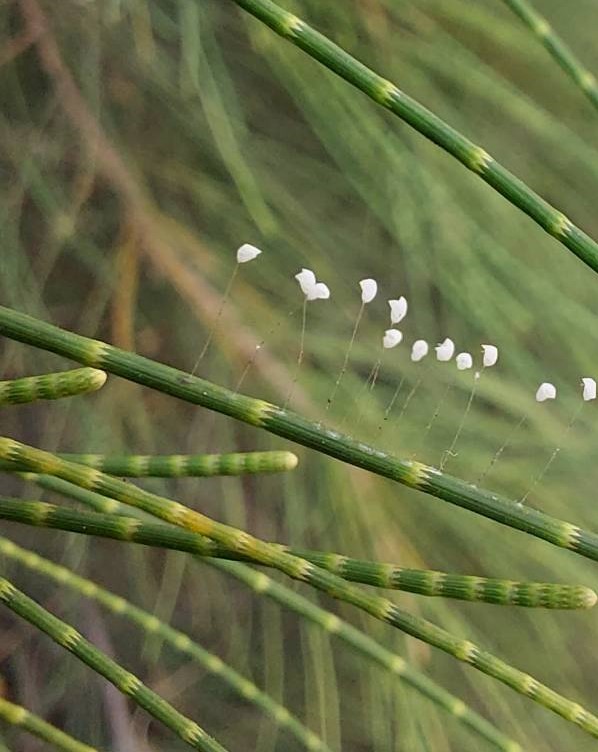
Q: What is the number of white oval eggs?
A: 12